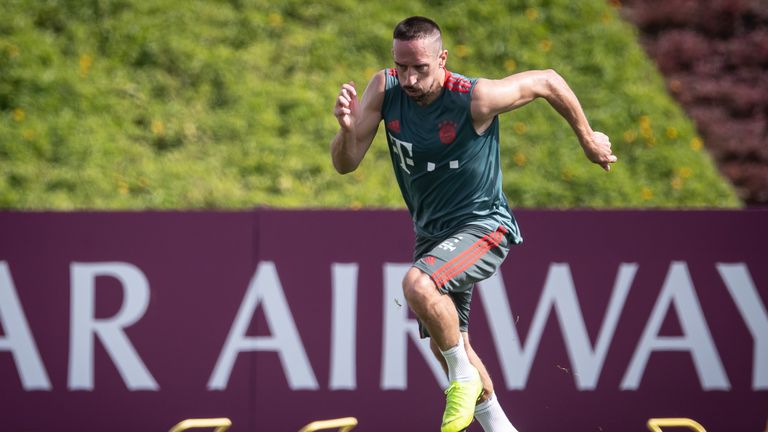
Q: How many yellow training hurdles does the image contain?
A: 3